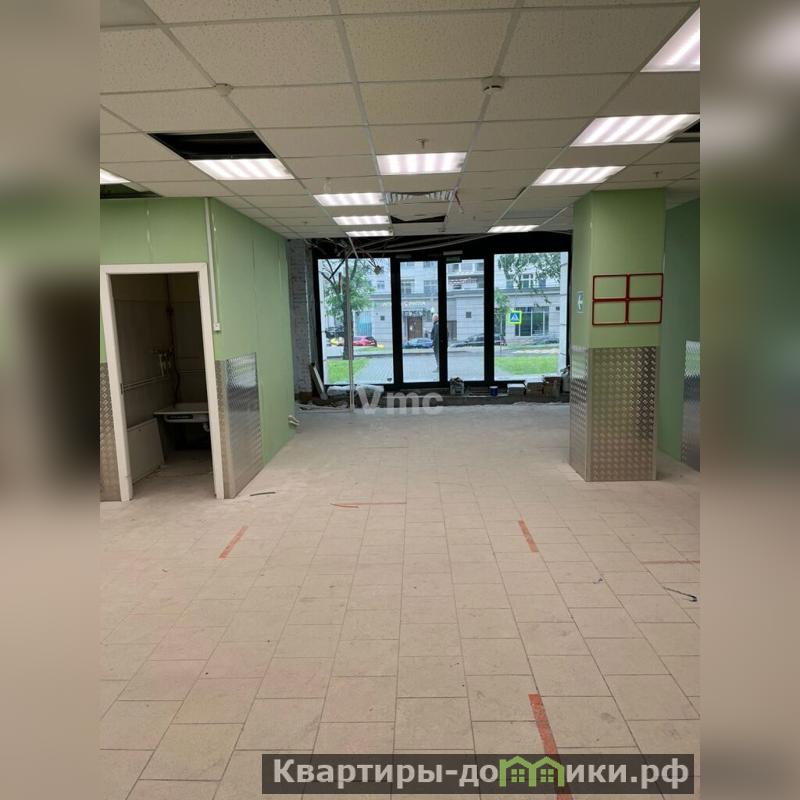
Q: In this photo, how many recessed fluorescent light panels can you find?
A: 10